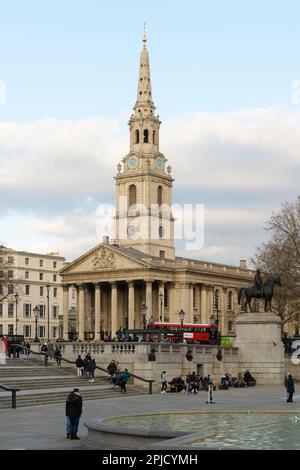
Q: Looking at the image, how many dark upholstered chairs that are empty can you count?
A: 0